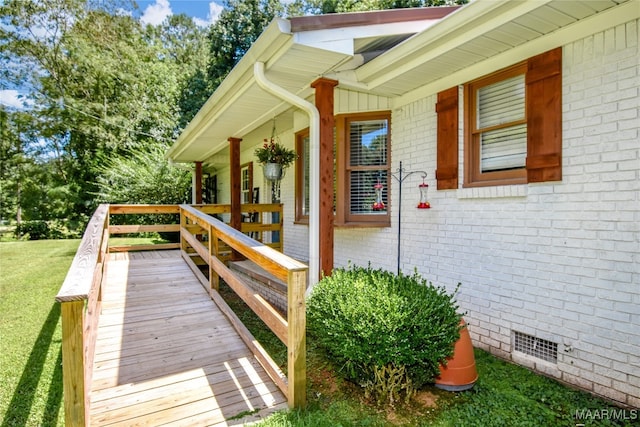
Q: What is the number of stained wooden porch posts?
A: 3